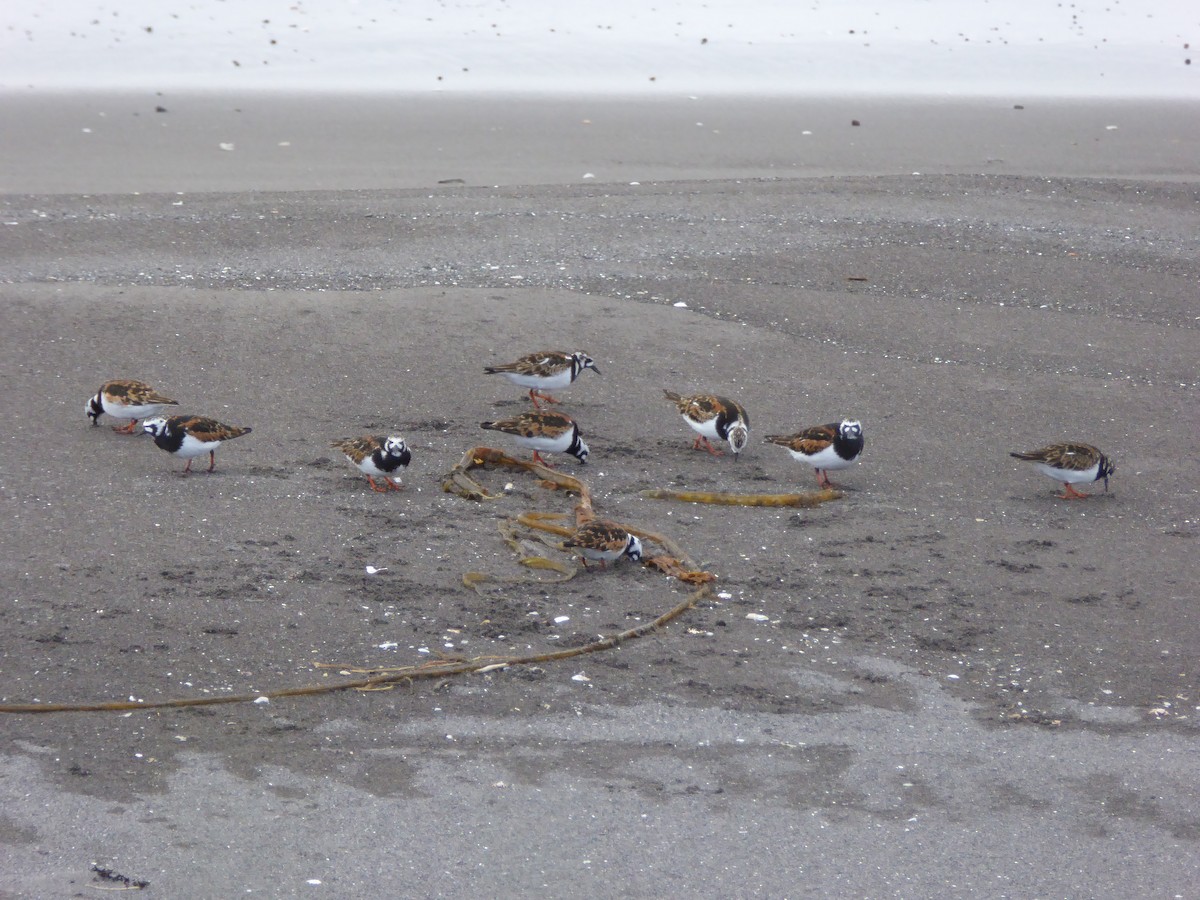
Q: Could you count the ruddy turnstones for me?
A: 9